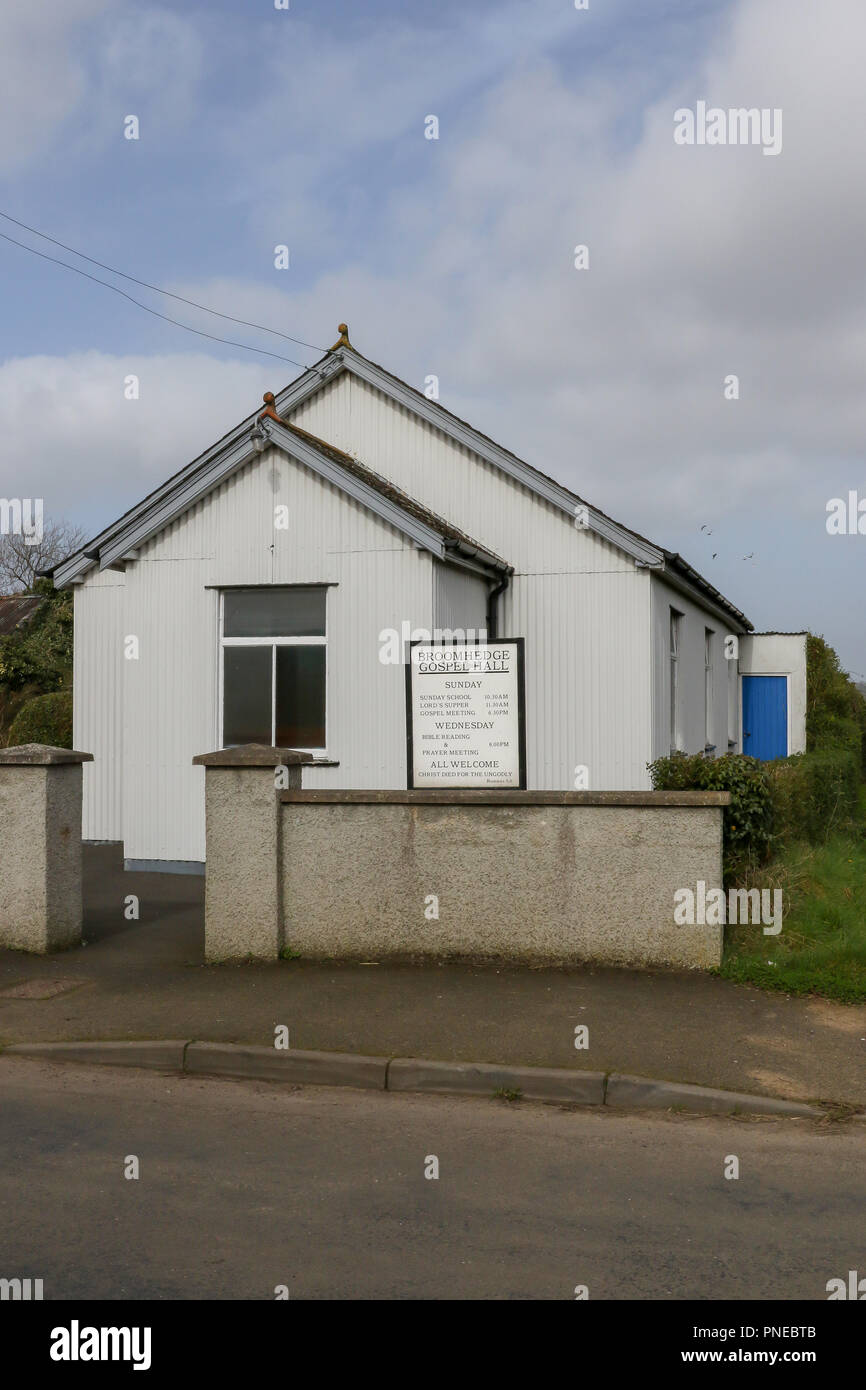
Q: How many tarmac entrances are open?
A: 1